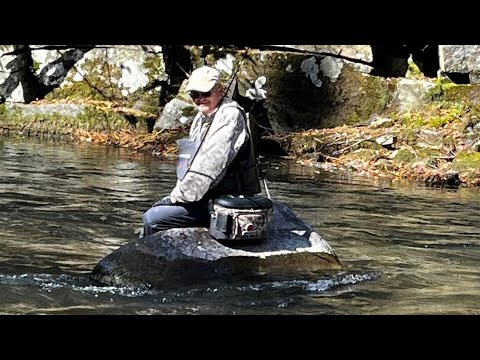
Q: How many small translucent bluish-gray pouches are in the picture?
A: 1